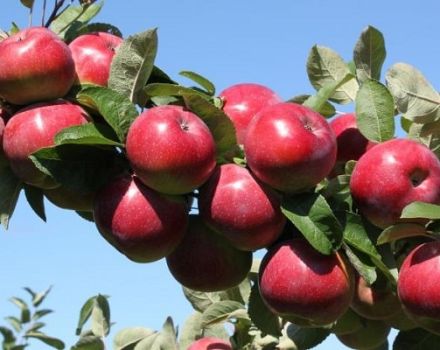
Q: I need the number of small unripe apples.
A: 0